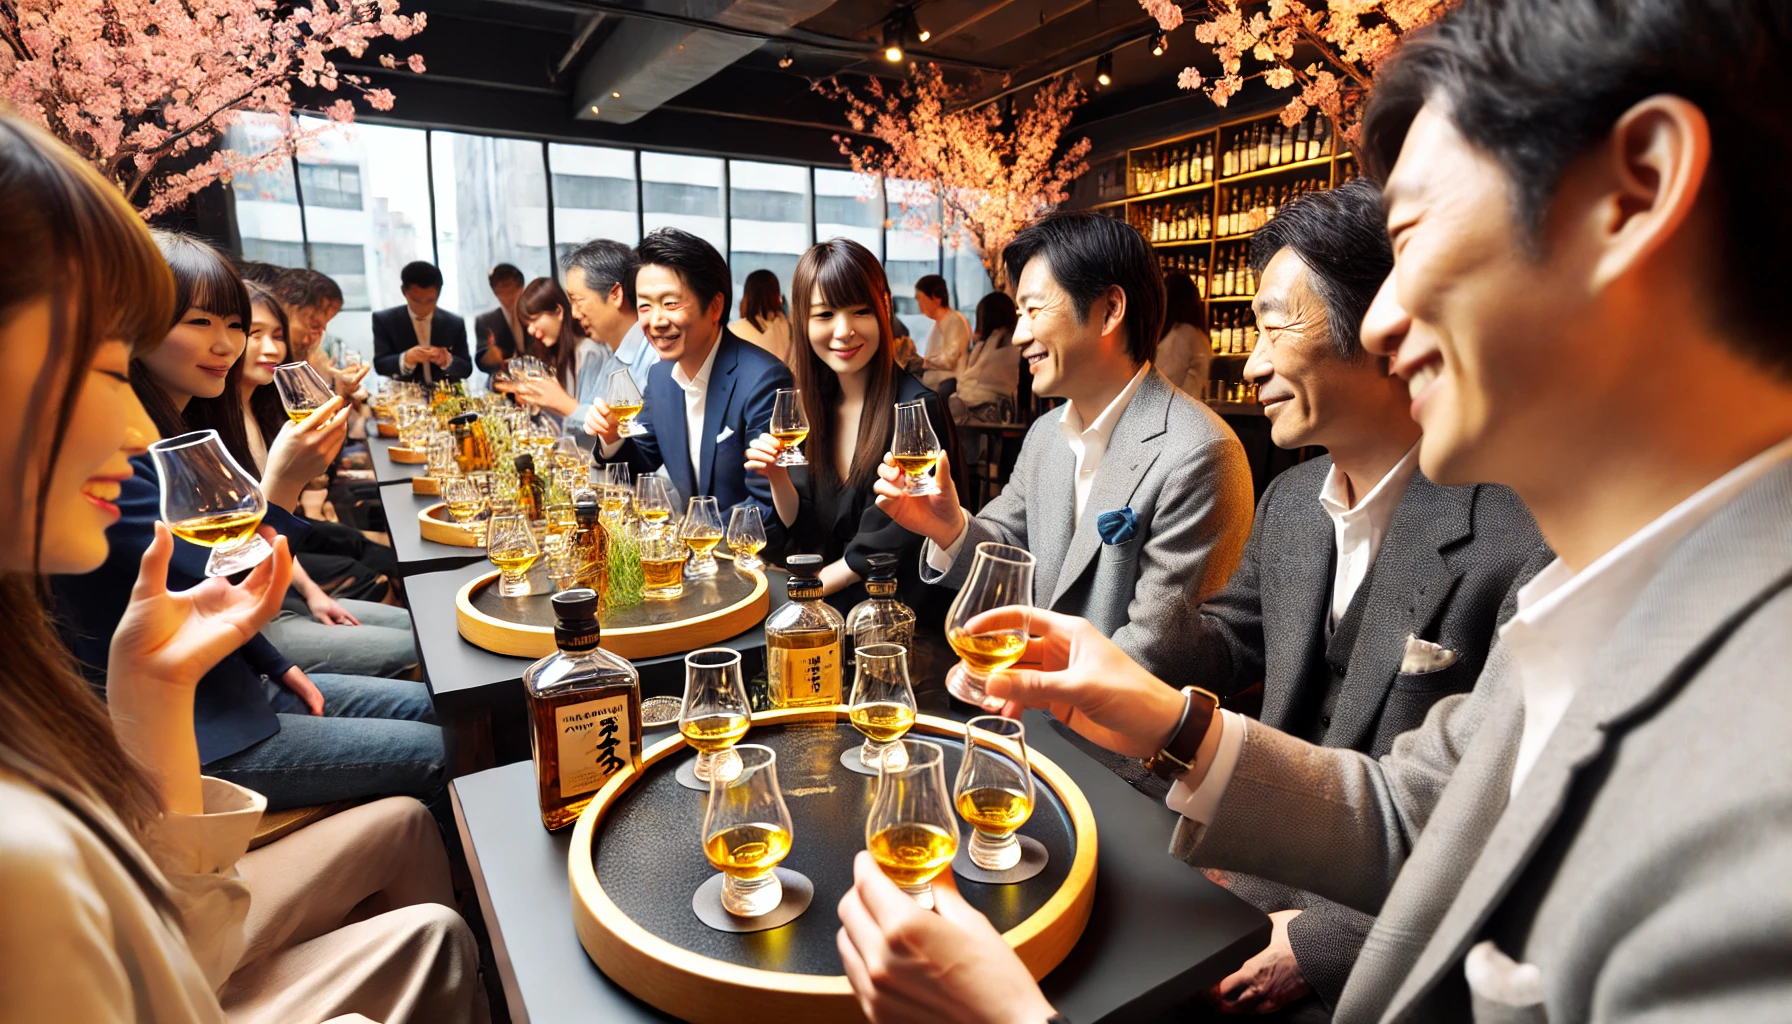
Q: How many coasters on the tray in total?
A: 4